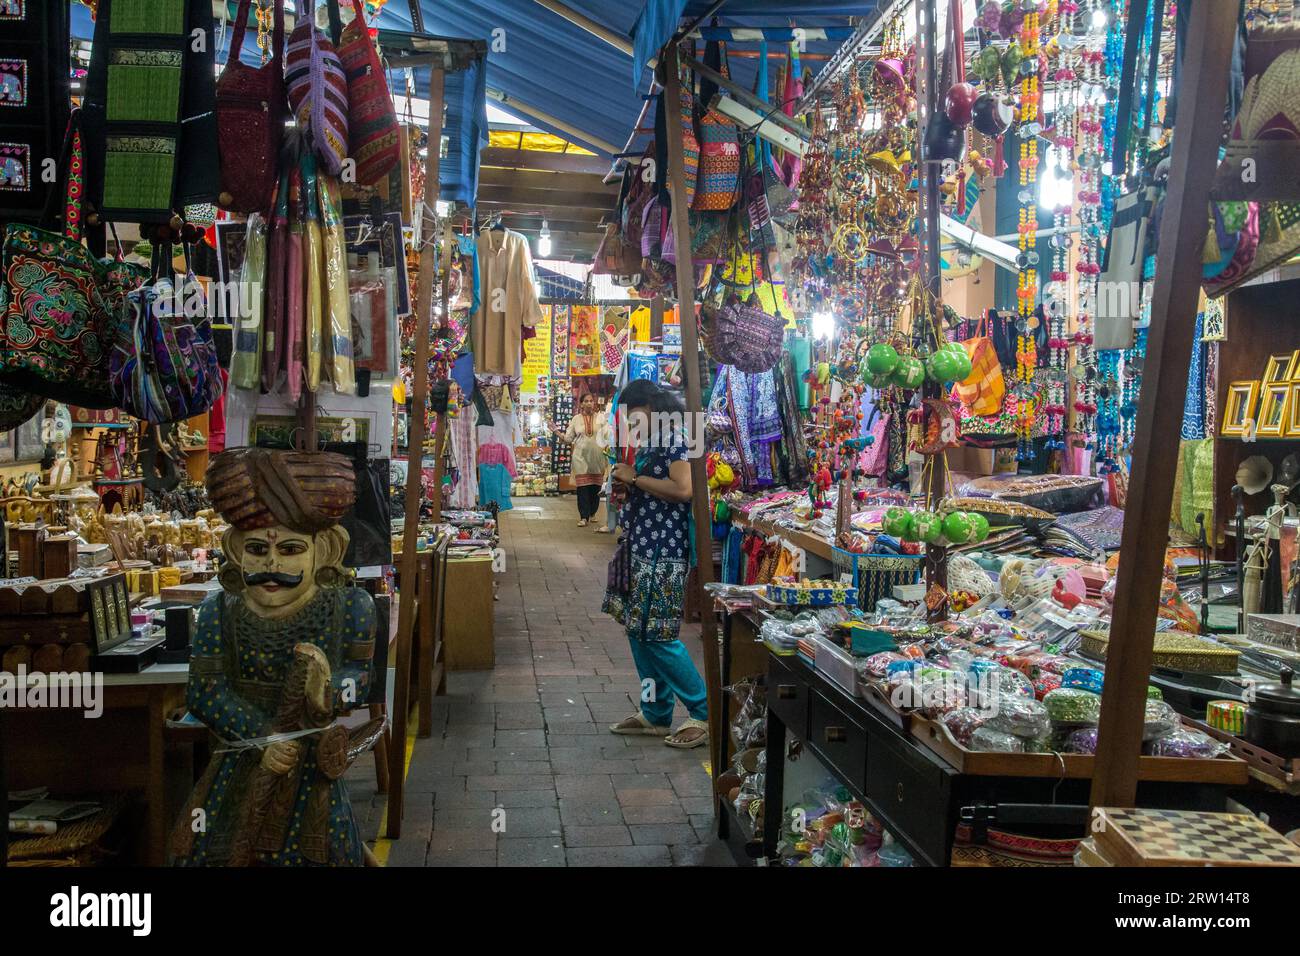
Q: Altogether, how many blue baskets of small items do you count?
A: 2